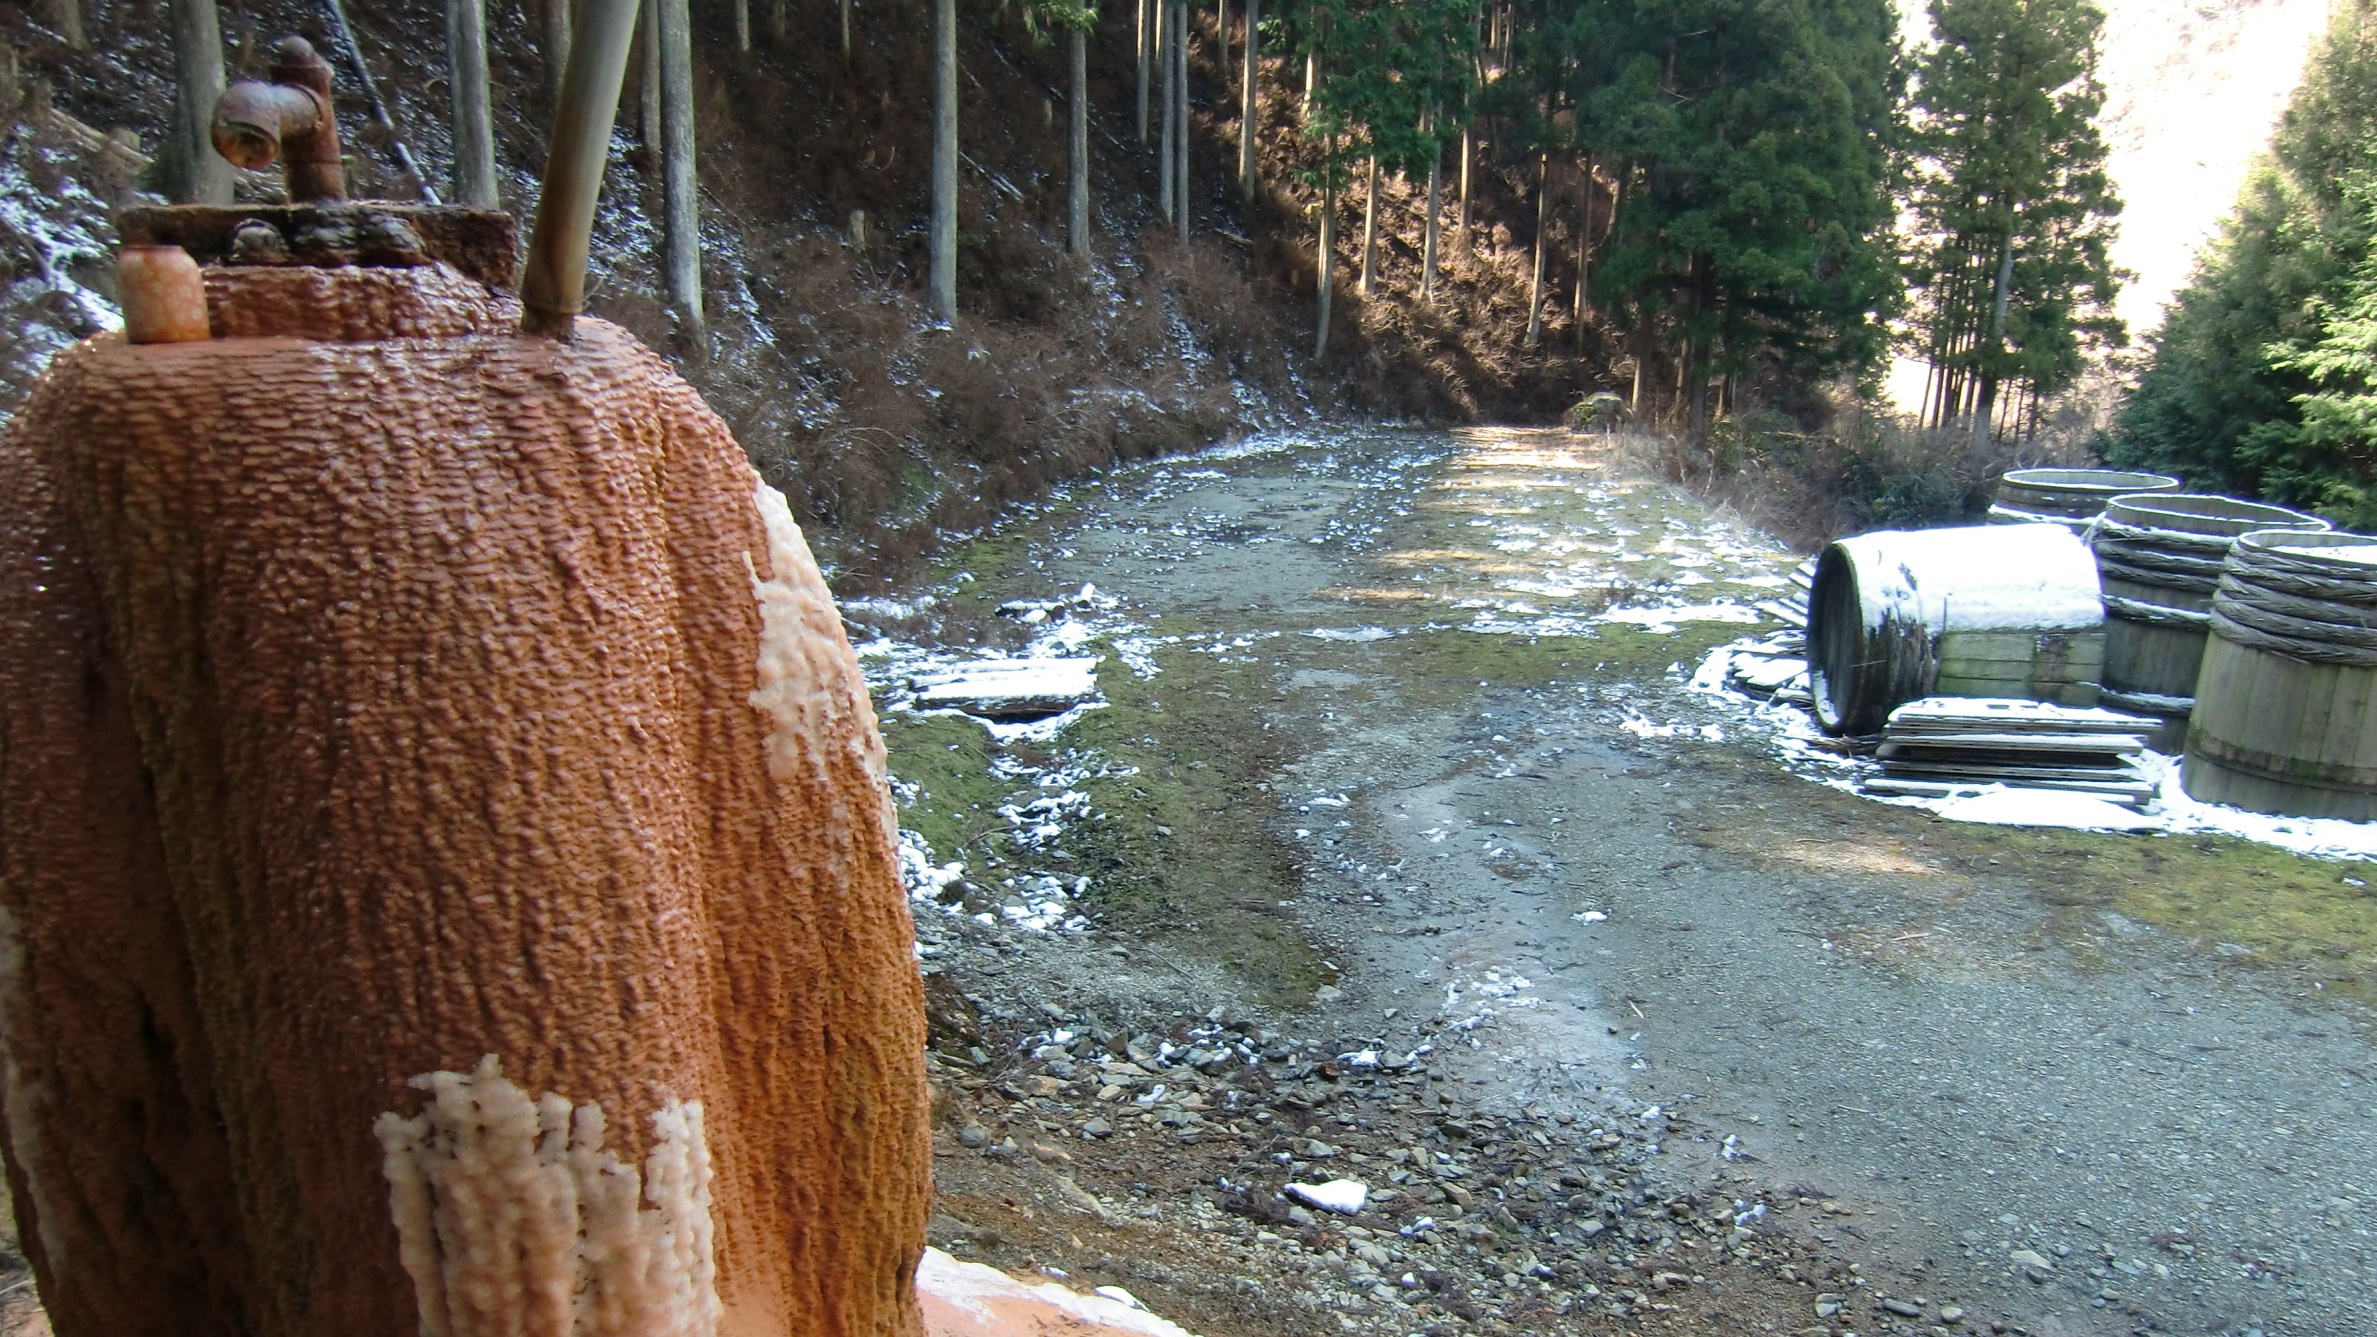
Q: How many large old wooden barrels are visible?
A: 4